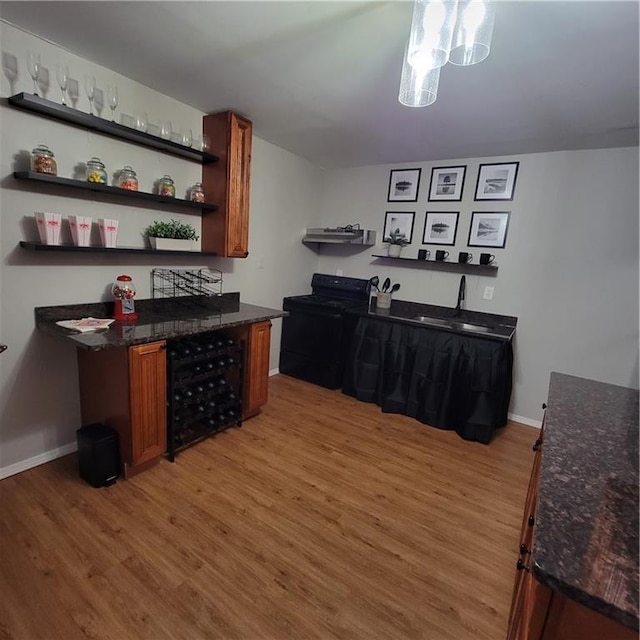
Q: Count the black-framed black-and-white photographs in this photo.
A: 6